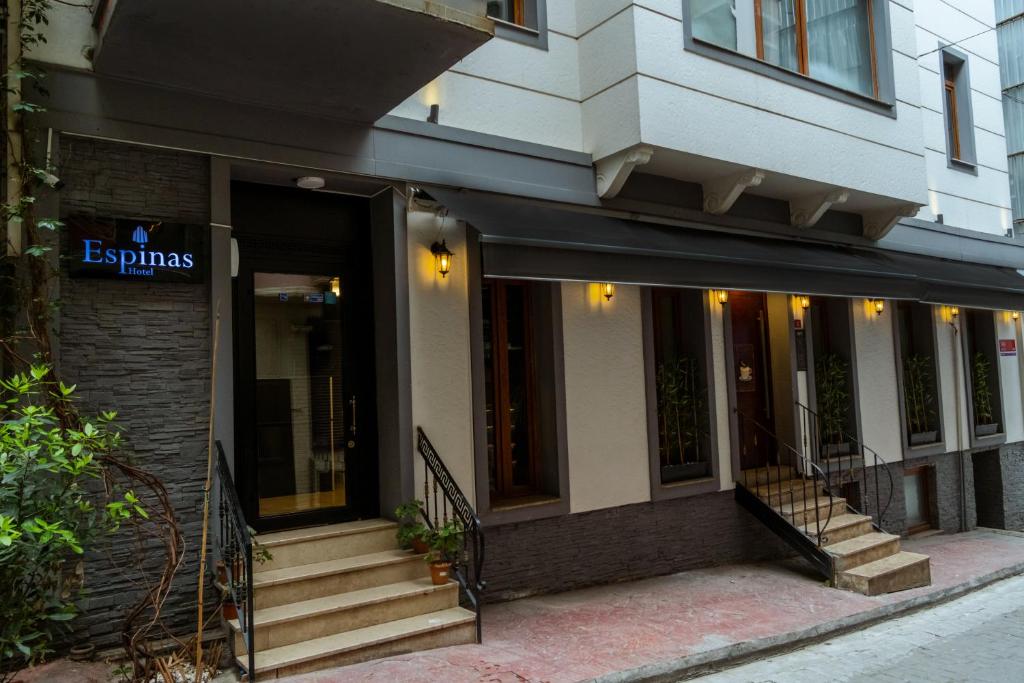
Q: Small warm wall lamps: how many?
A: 7